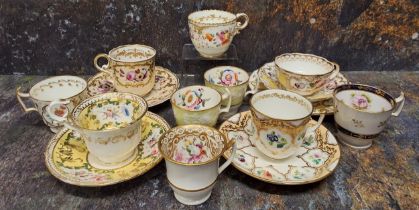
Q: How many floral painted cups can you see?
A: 10